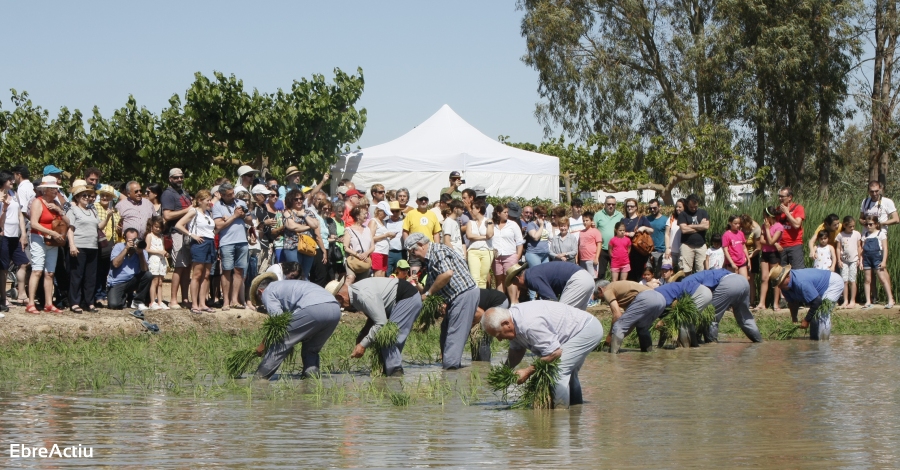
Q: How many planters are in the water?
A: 10